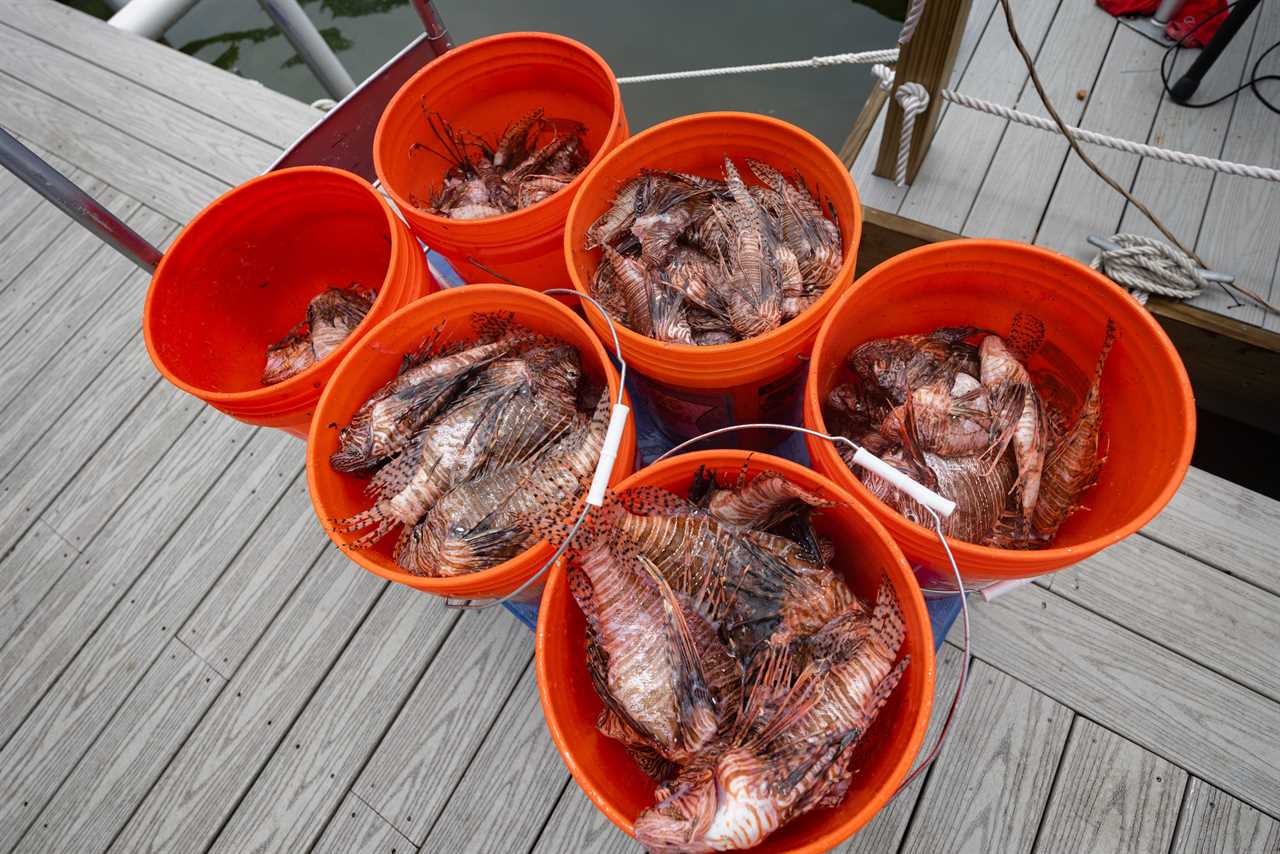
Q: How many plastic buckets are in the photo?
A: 6